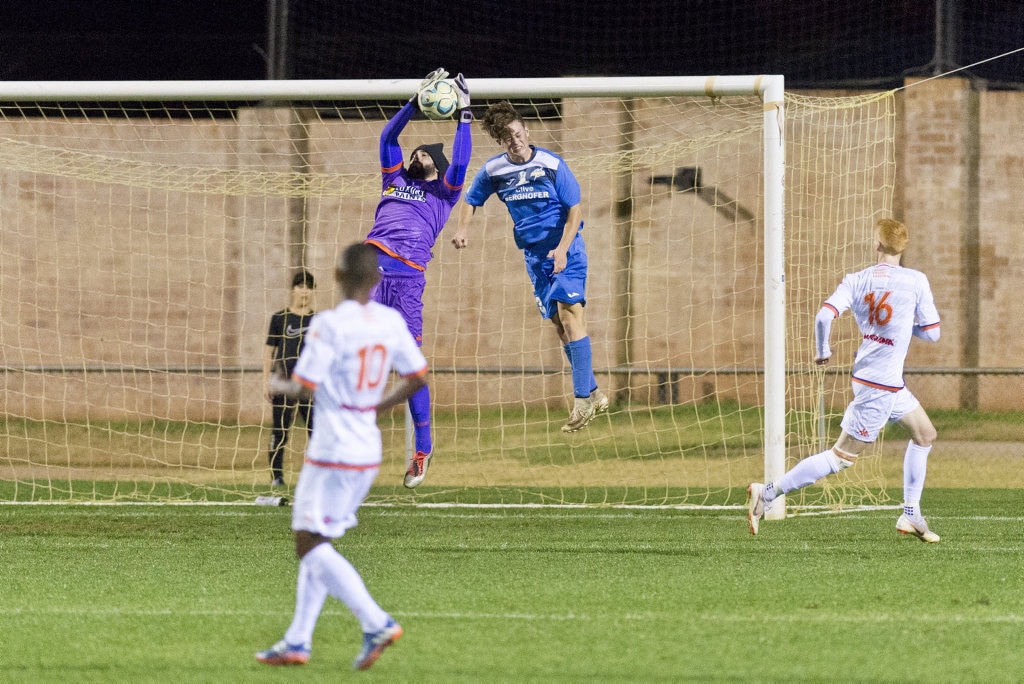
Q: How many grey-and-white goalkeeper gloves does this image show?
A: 2